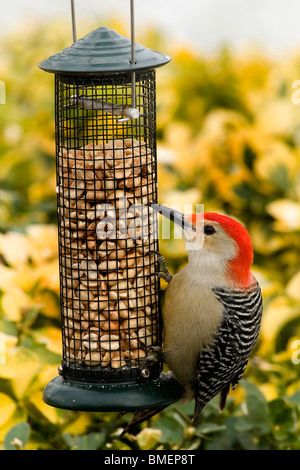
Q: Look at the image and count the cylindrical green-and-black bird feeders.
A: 1